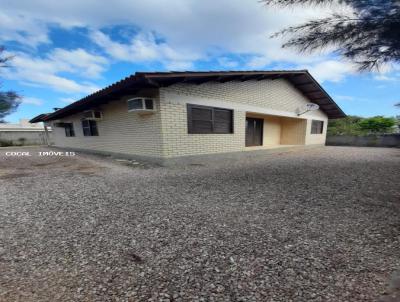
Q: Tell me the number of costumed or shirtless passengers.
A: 0